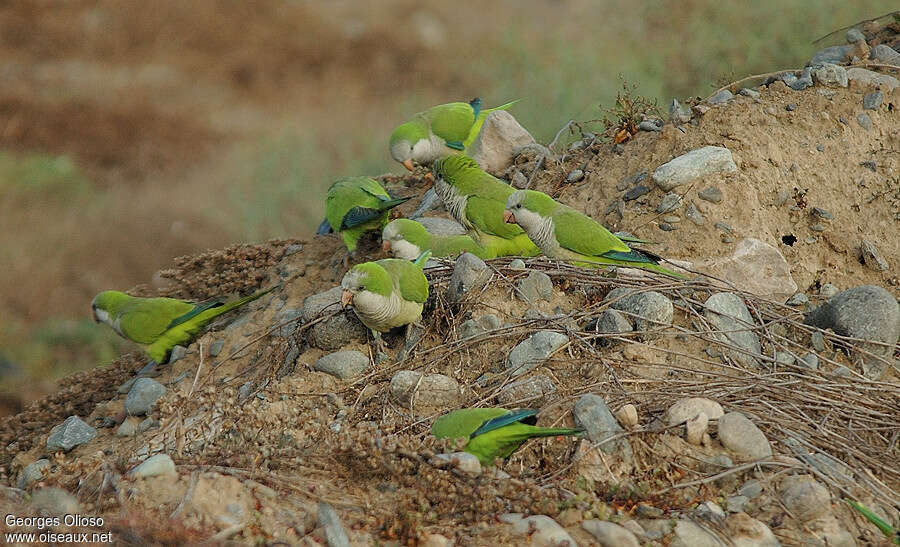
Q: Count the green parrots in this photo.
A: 8